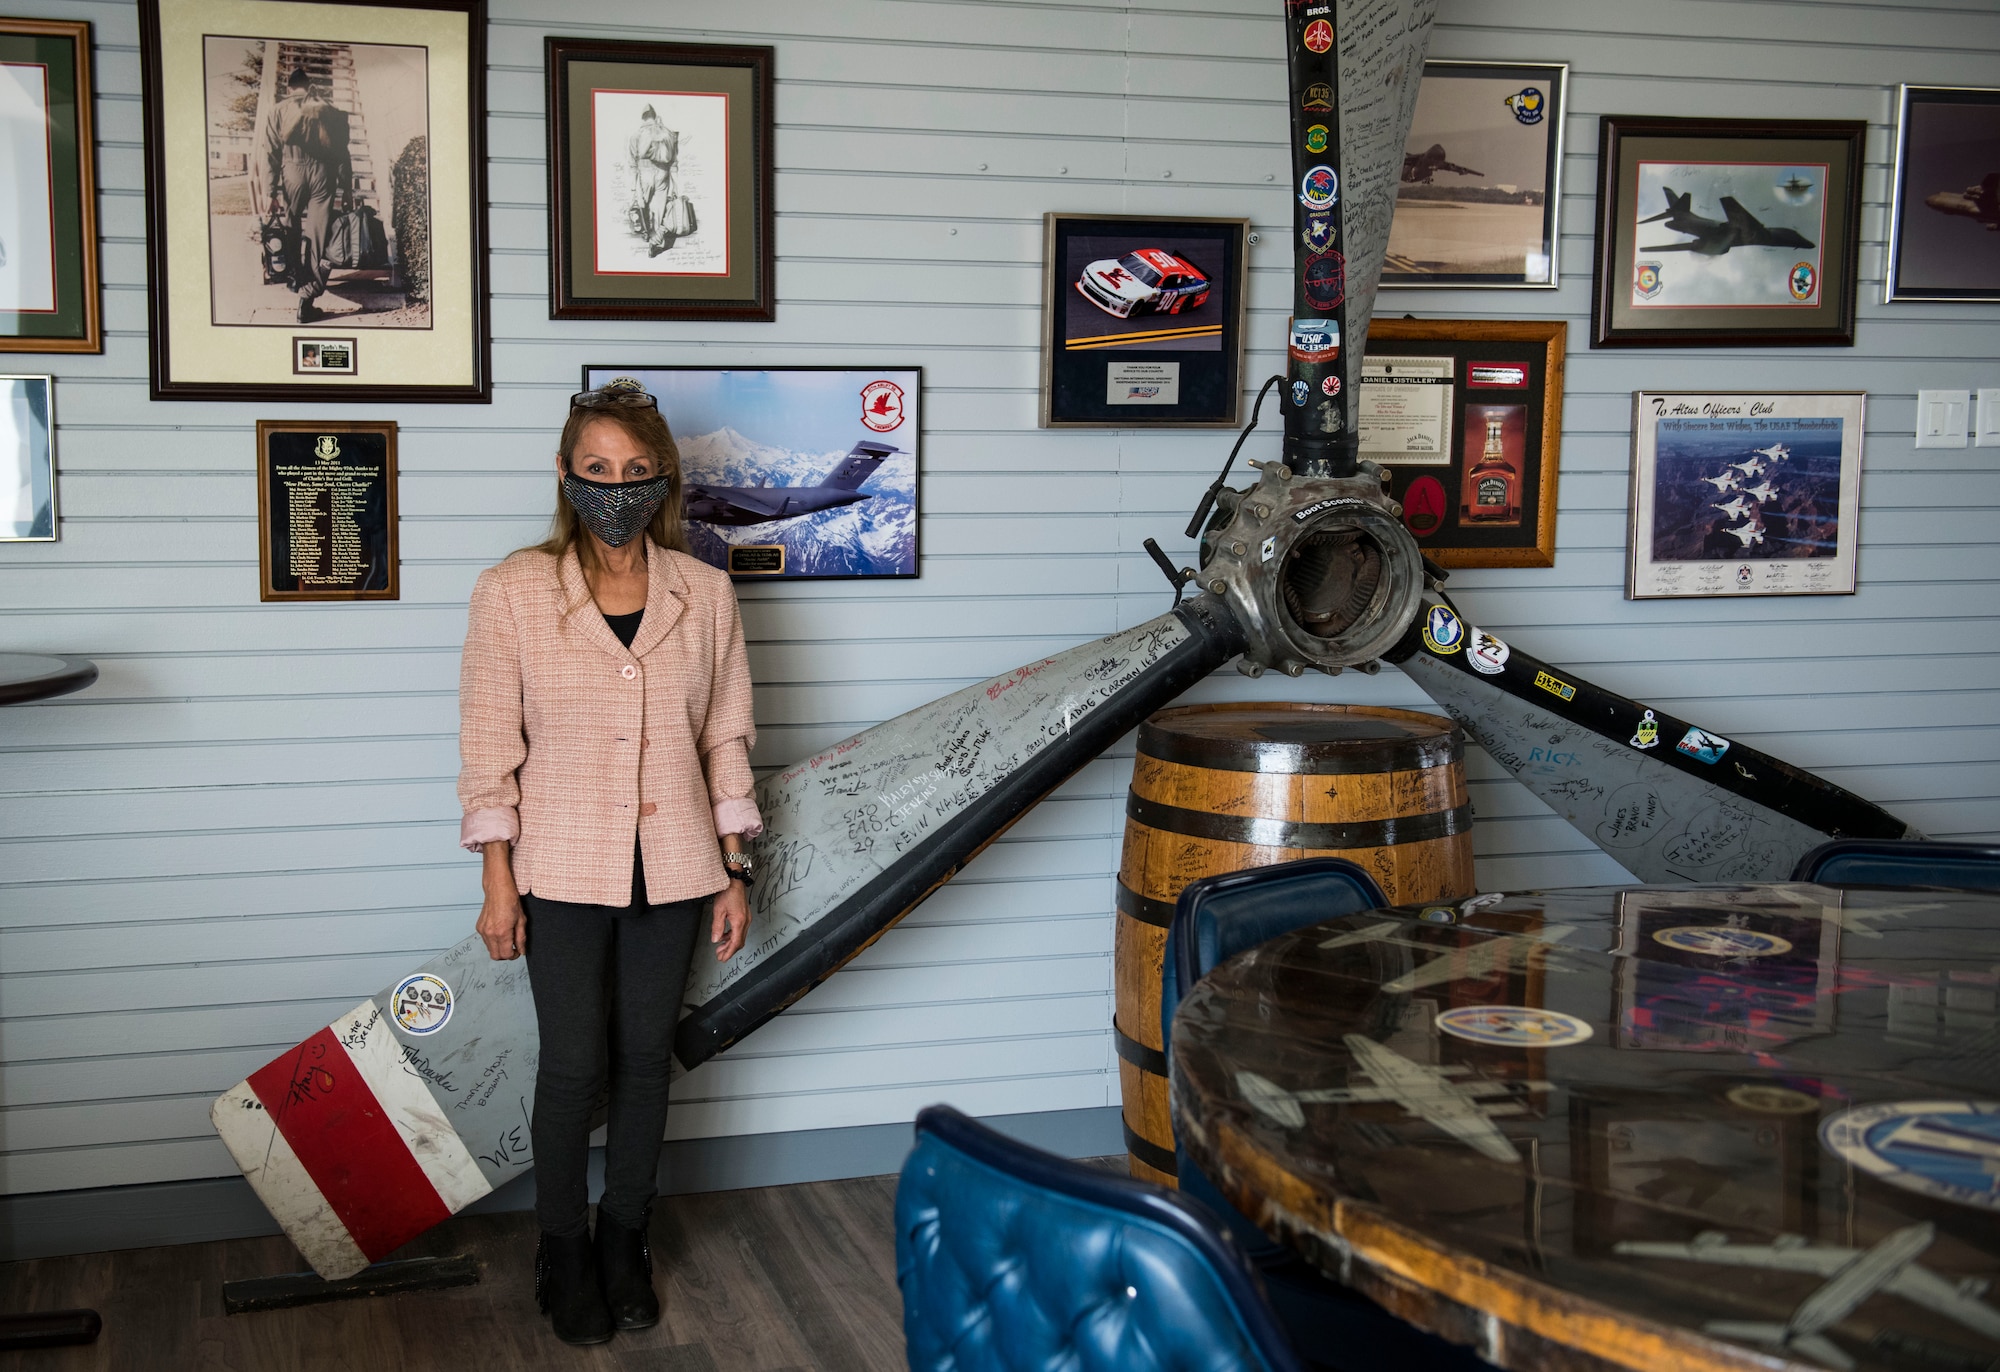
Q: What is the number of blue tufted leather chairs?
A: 3